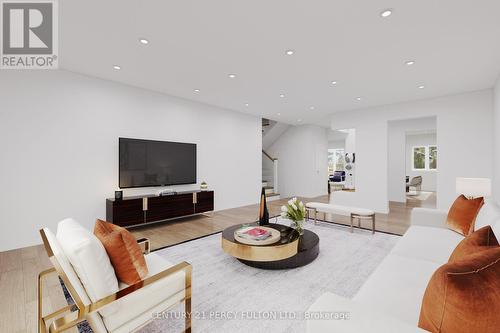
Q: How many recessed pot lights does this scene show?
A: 15